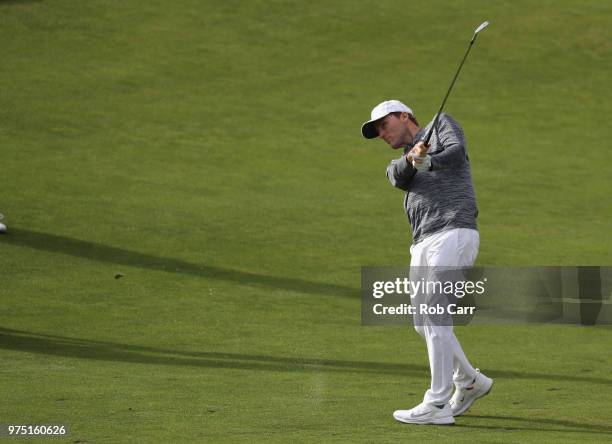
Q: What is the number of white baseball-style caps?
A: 1